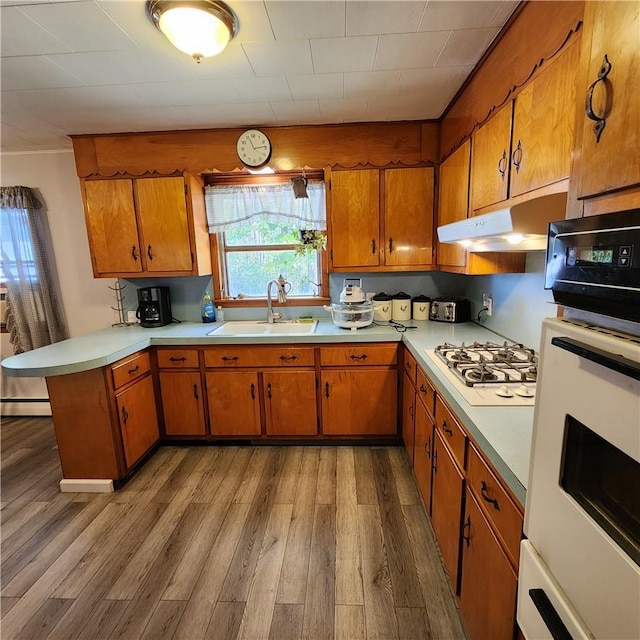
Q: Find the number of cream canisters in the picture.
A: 3